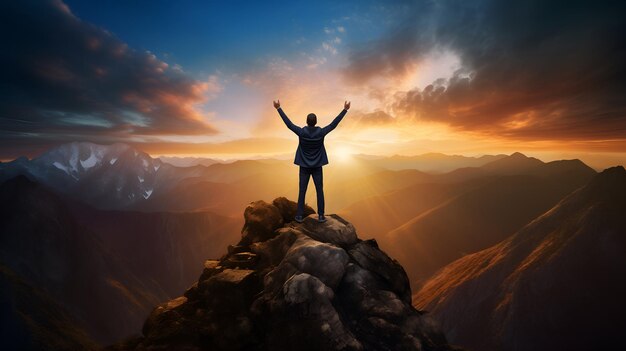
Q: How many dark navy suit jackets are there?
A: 1